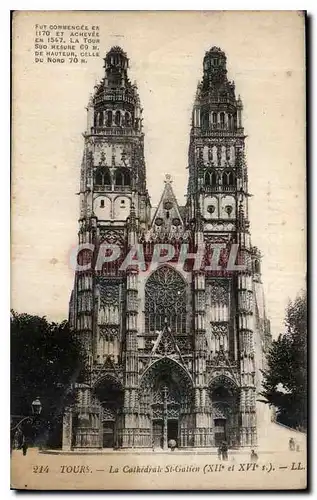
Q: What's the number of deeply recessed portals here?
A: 3